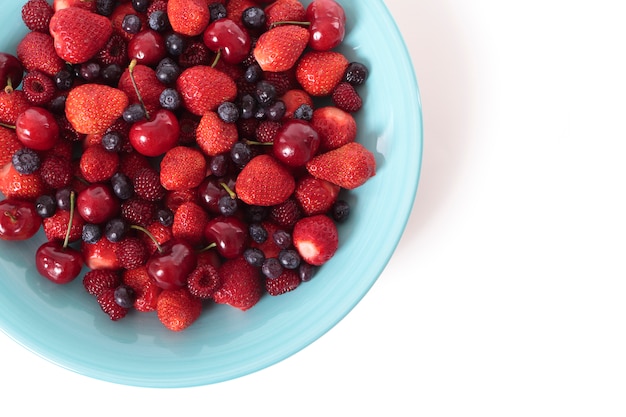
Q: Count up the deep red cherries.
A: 13